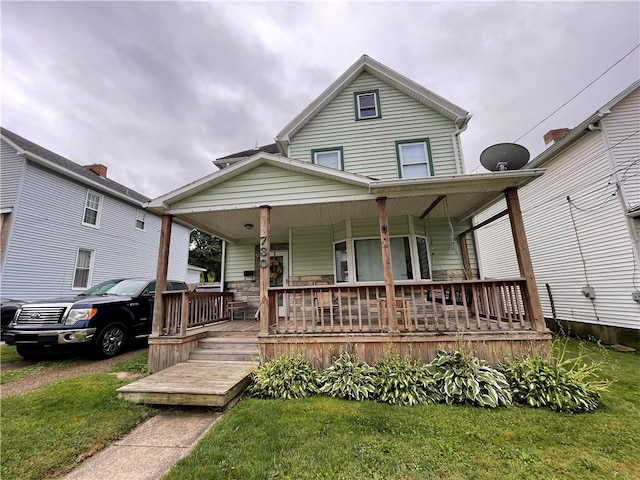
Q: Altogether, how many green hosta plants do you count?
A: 5